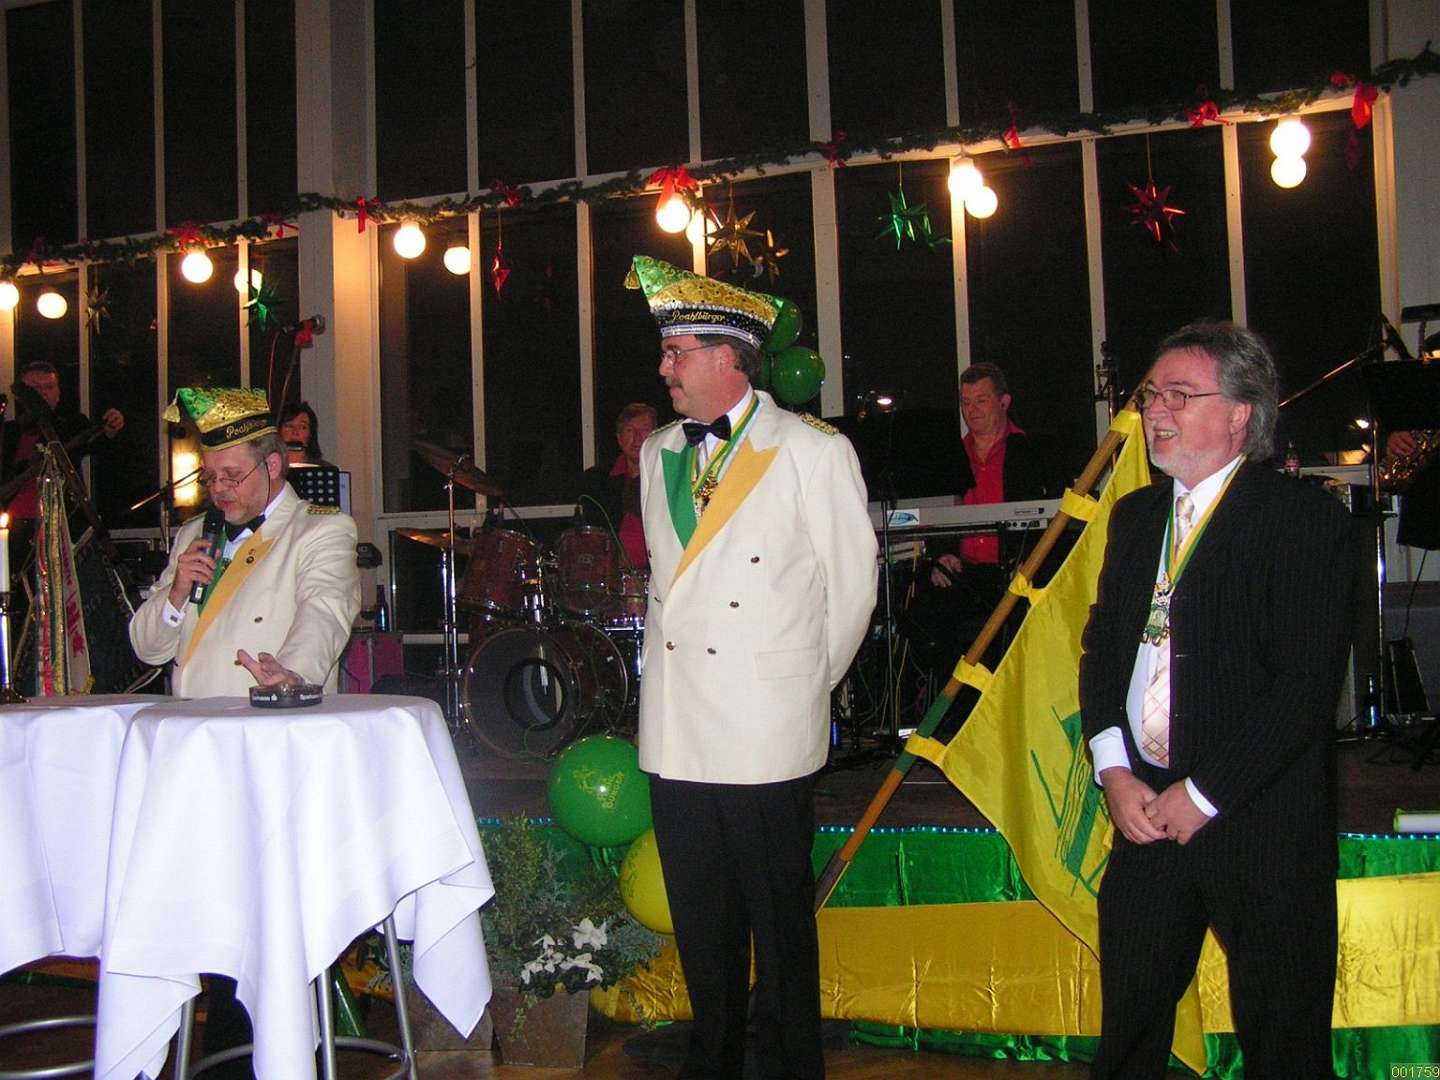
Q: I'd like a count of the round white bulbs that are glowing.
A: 12